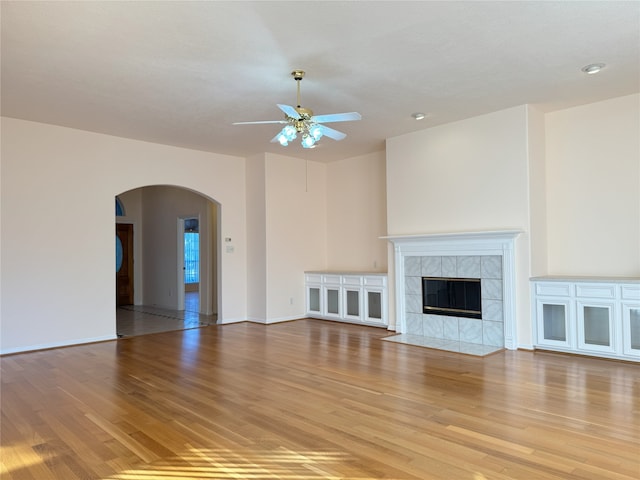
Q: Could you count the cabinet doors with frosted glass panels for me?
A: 7